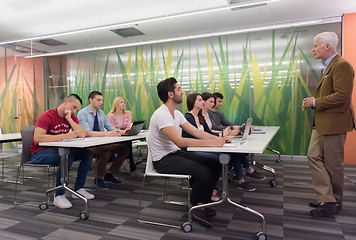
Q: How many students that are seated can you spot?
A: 7